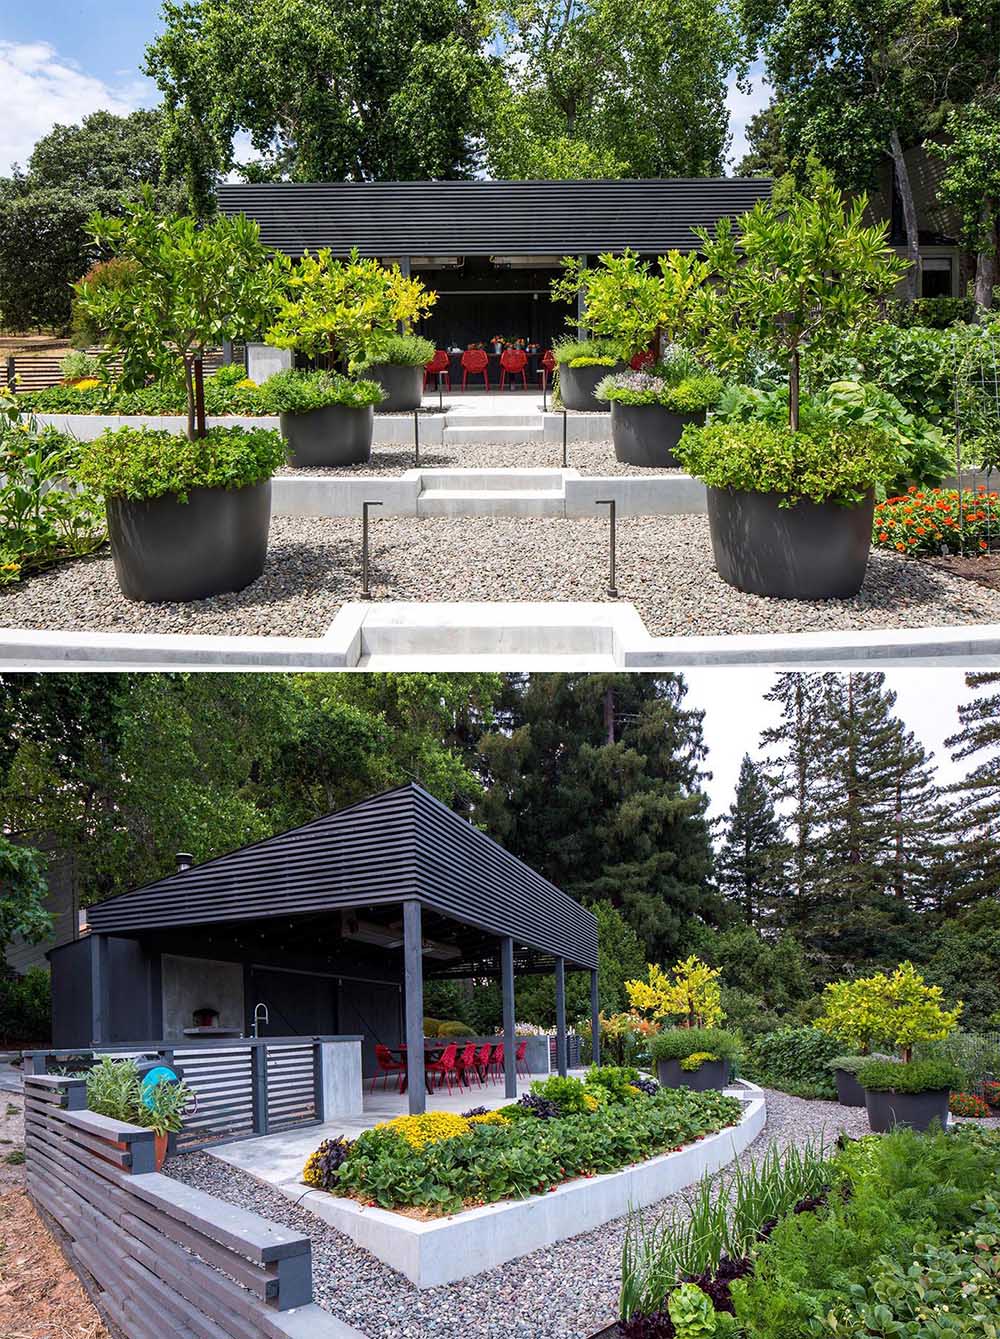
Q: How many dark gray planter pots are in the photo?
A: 9